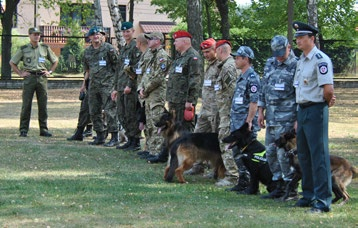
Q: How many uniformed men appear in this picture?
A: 12